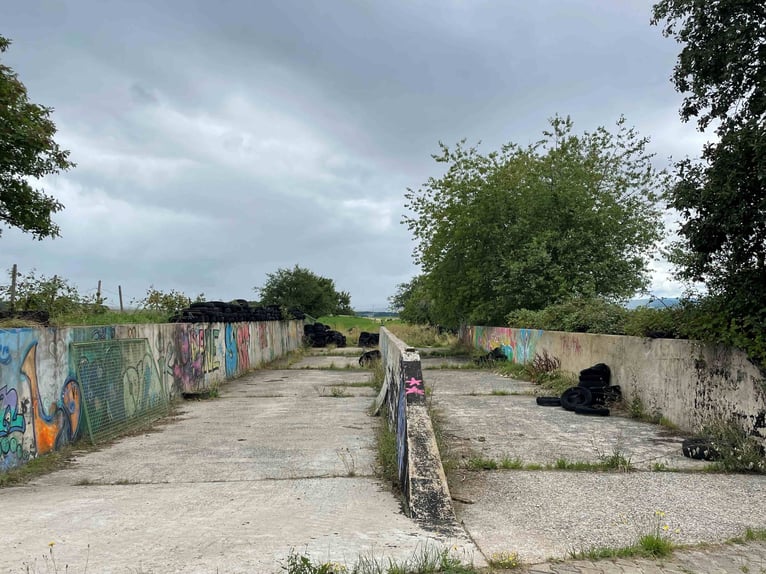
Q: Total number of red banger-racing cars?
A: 0